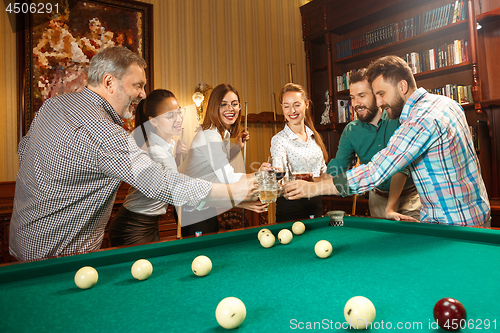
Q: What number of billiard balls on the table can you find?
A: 11